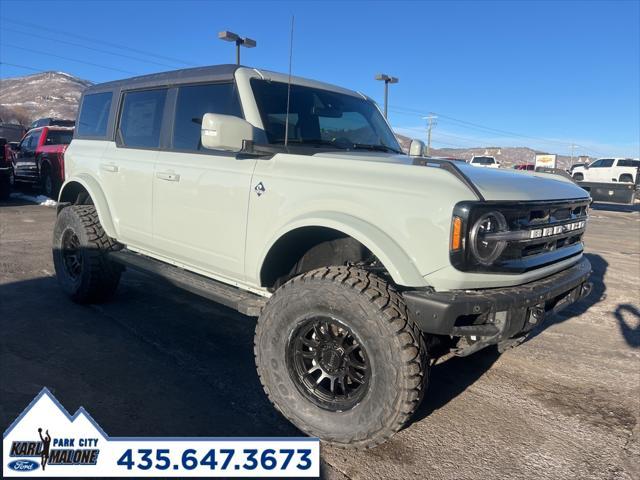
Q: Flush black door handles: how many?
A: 0